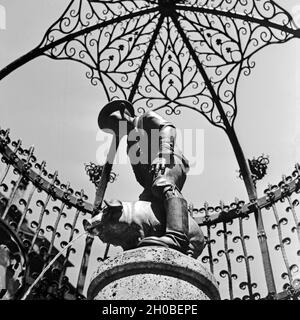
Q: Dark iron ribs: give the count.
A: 4